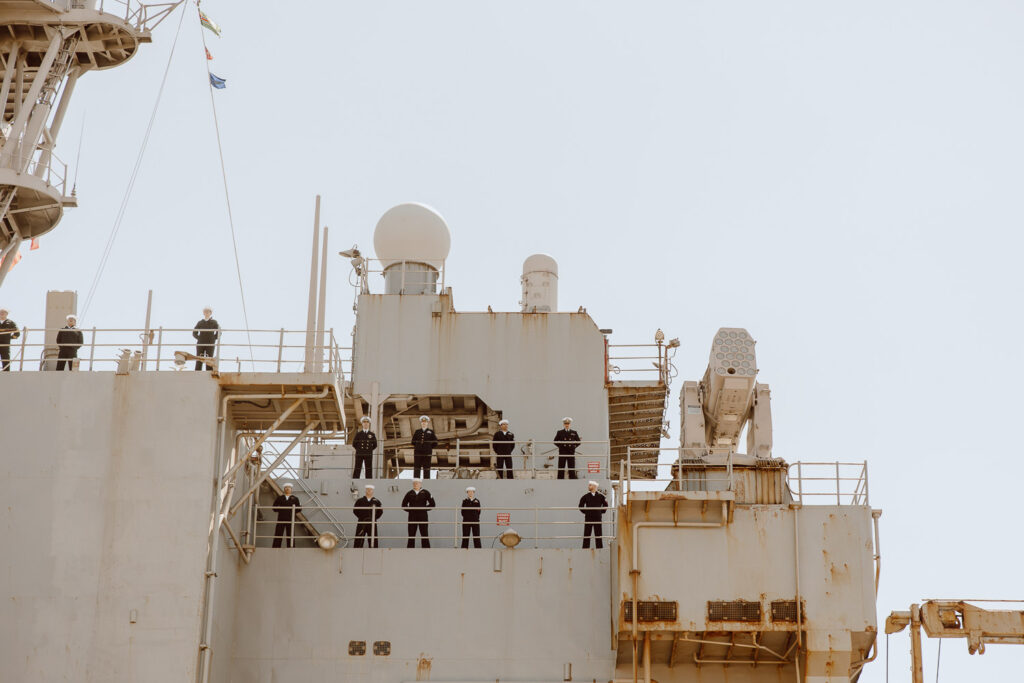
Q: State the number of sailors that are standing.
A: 12